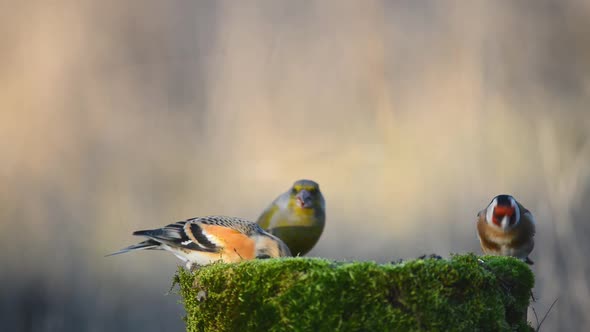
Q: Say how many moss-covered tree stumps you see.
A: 1